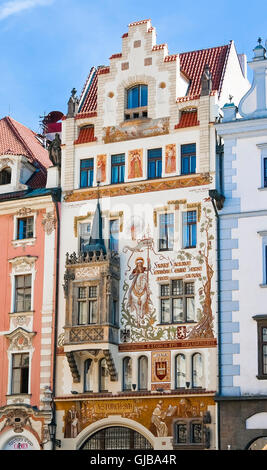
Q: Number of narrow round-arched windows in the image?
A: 6